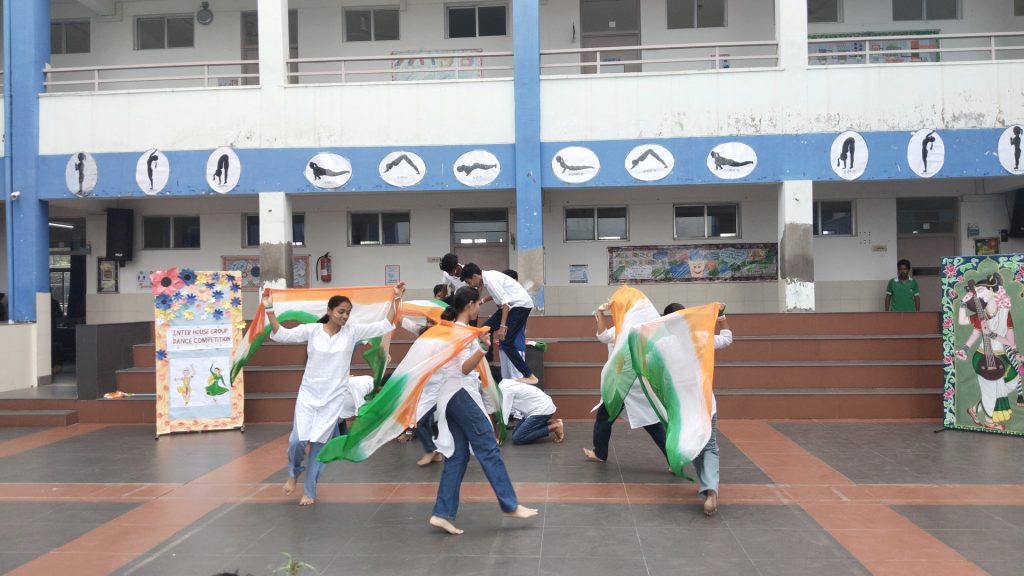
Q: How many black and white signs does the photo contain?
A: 12